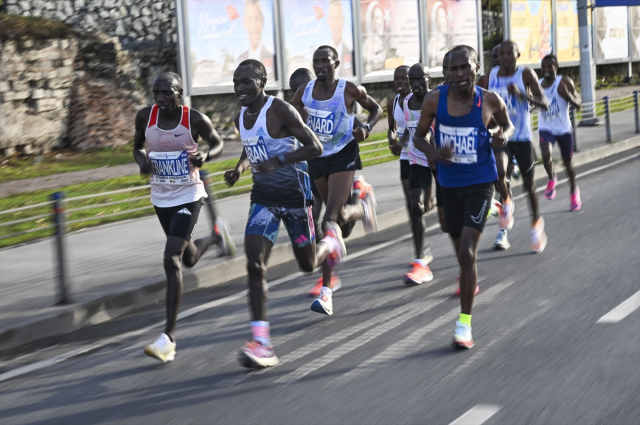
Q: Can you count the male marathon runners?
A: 11